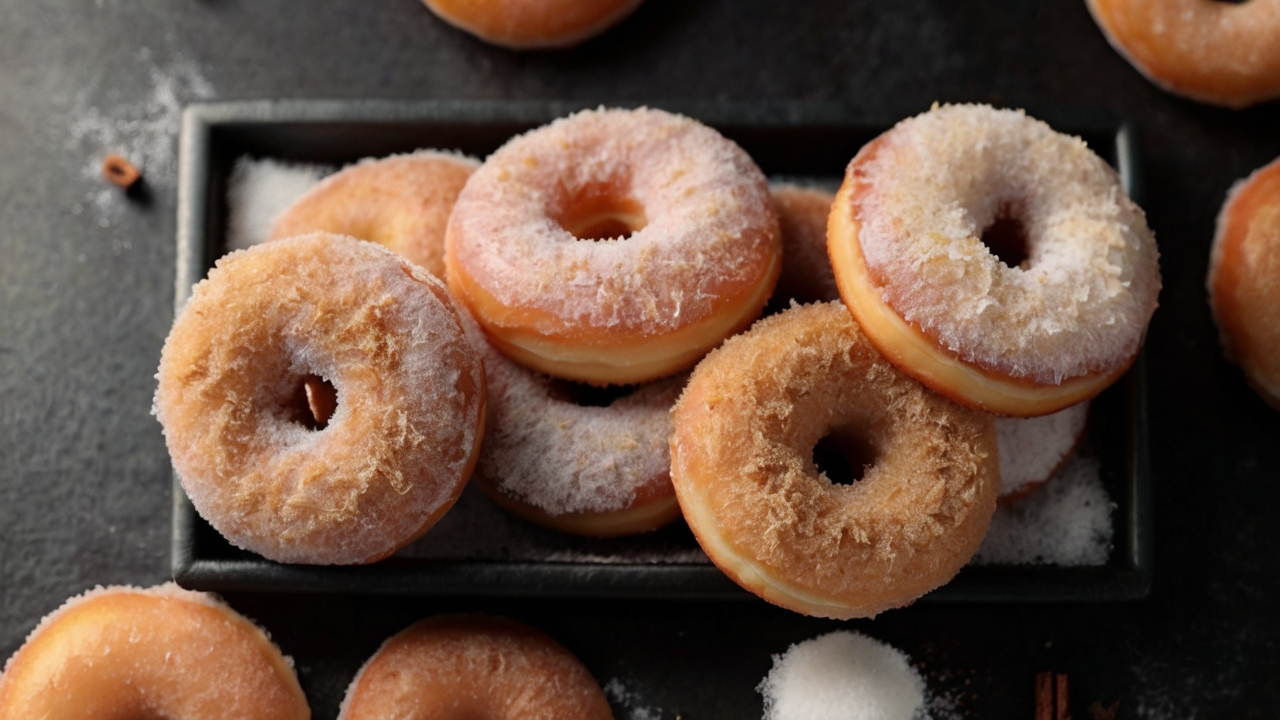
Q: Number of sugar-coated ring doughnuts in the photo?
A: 13